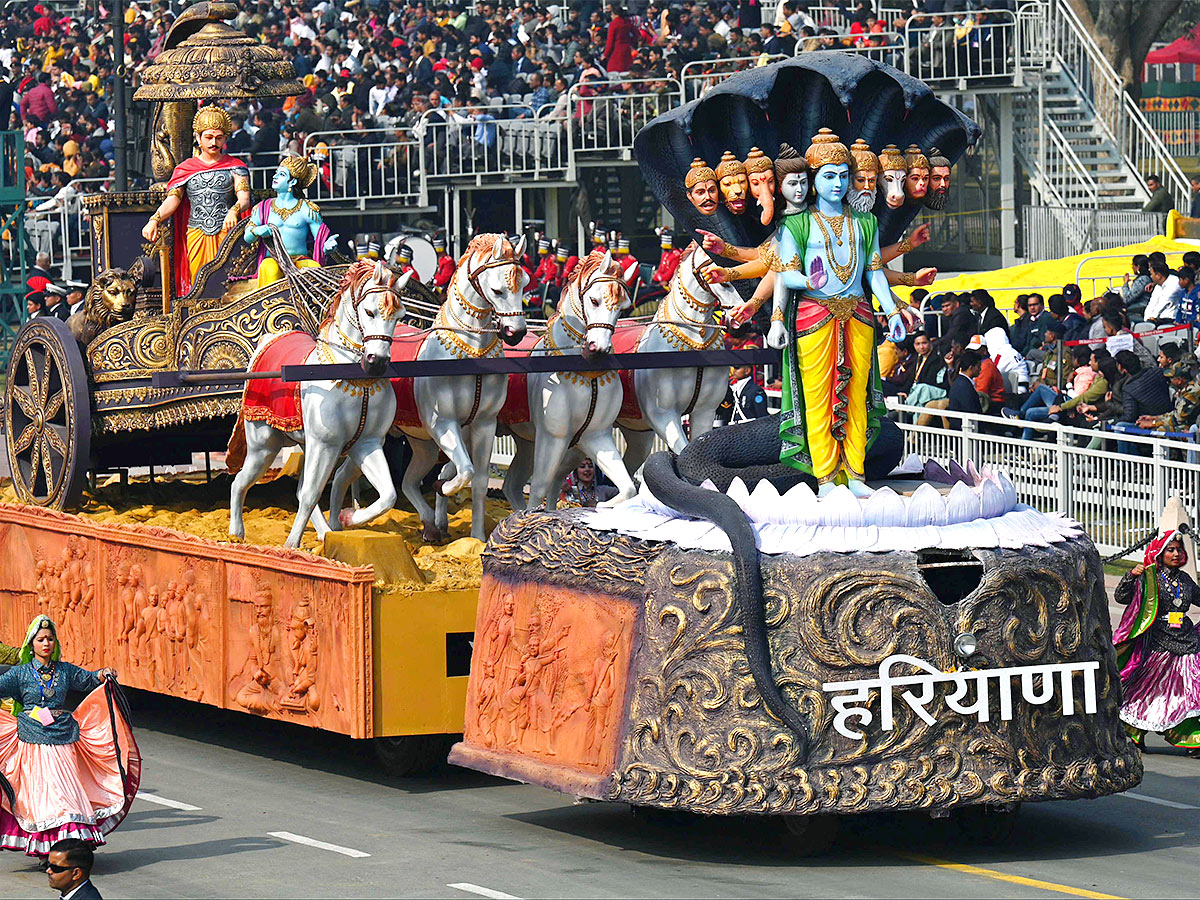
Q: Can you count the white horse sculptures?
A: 4